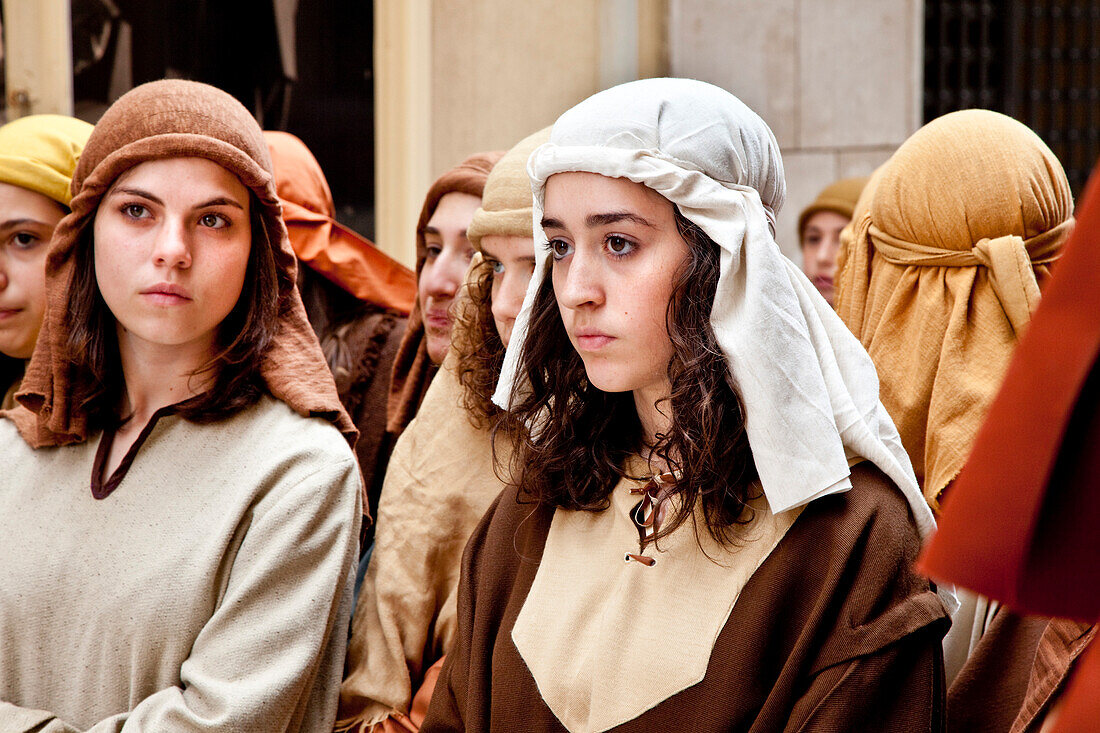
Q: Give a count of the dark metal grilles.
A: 1